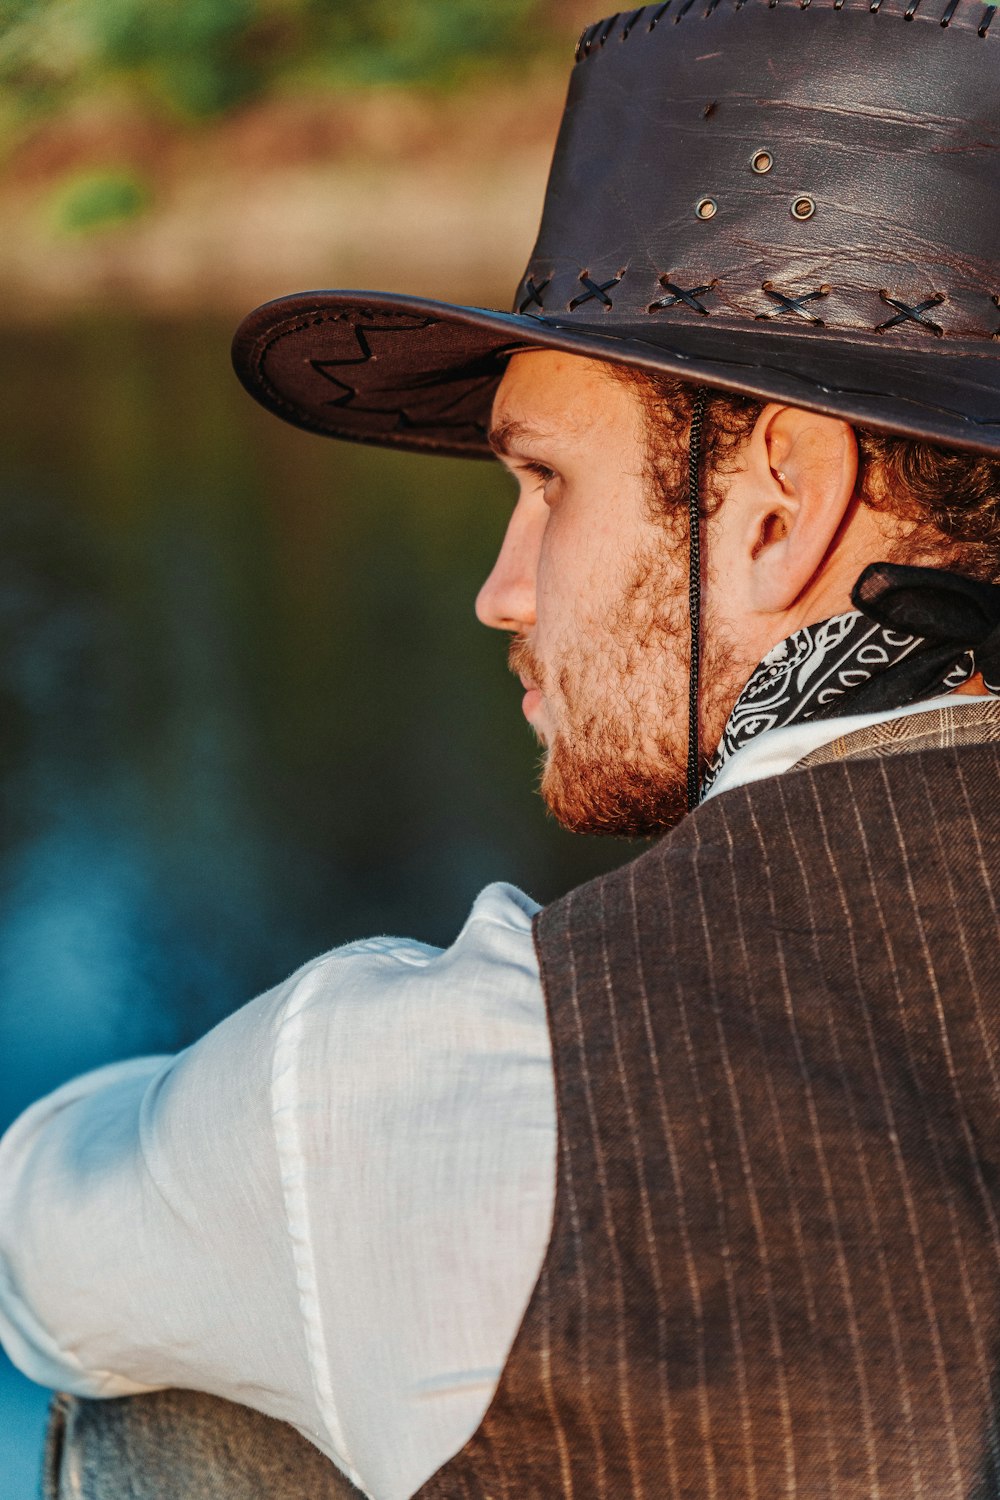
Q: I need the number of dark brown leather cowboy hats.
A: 1